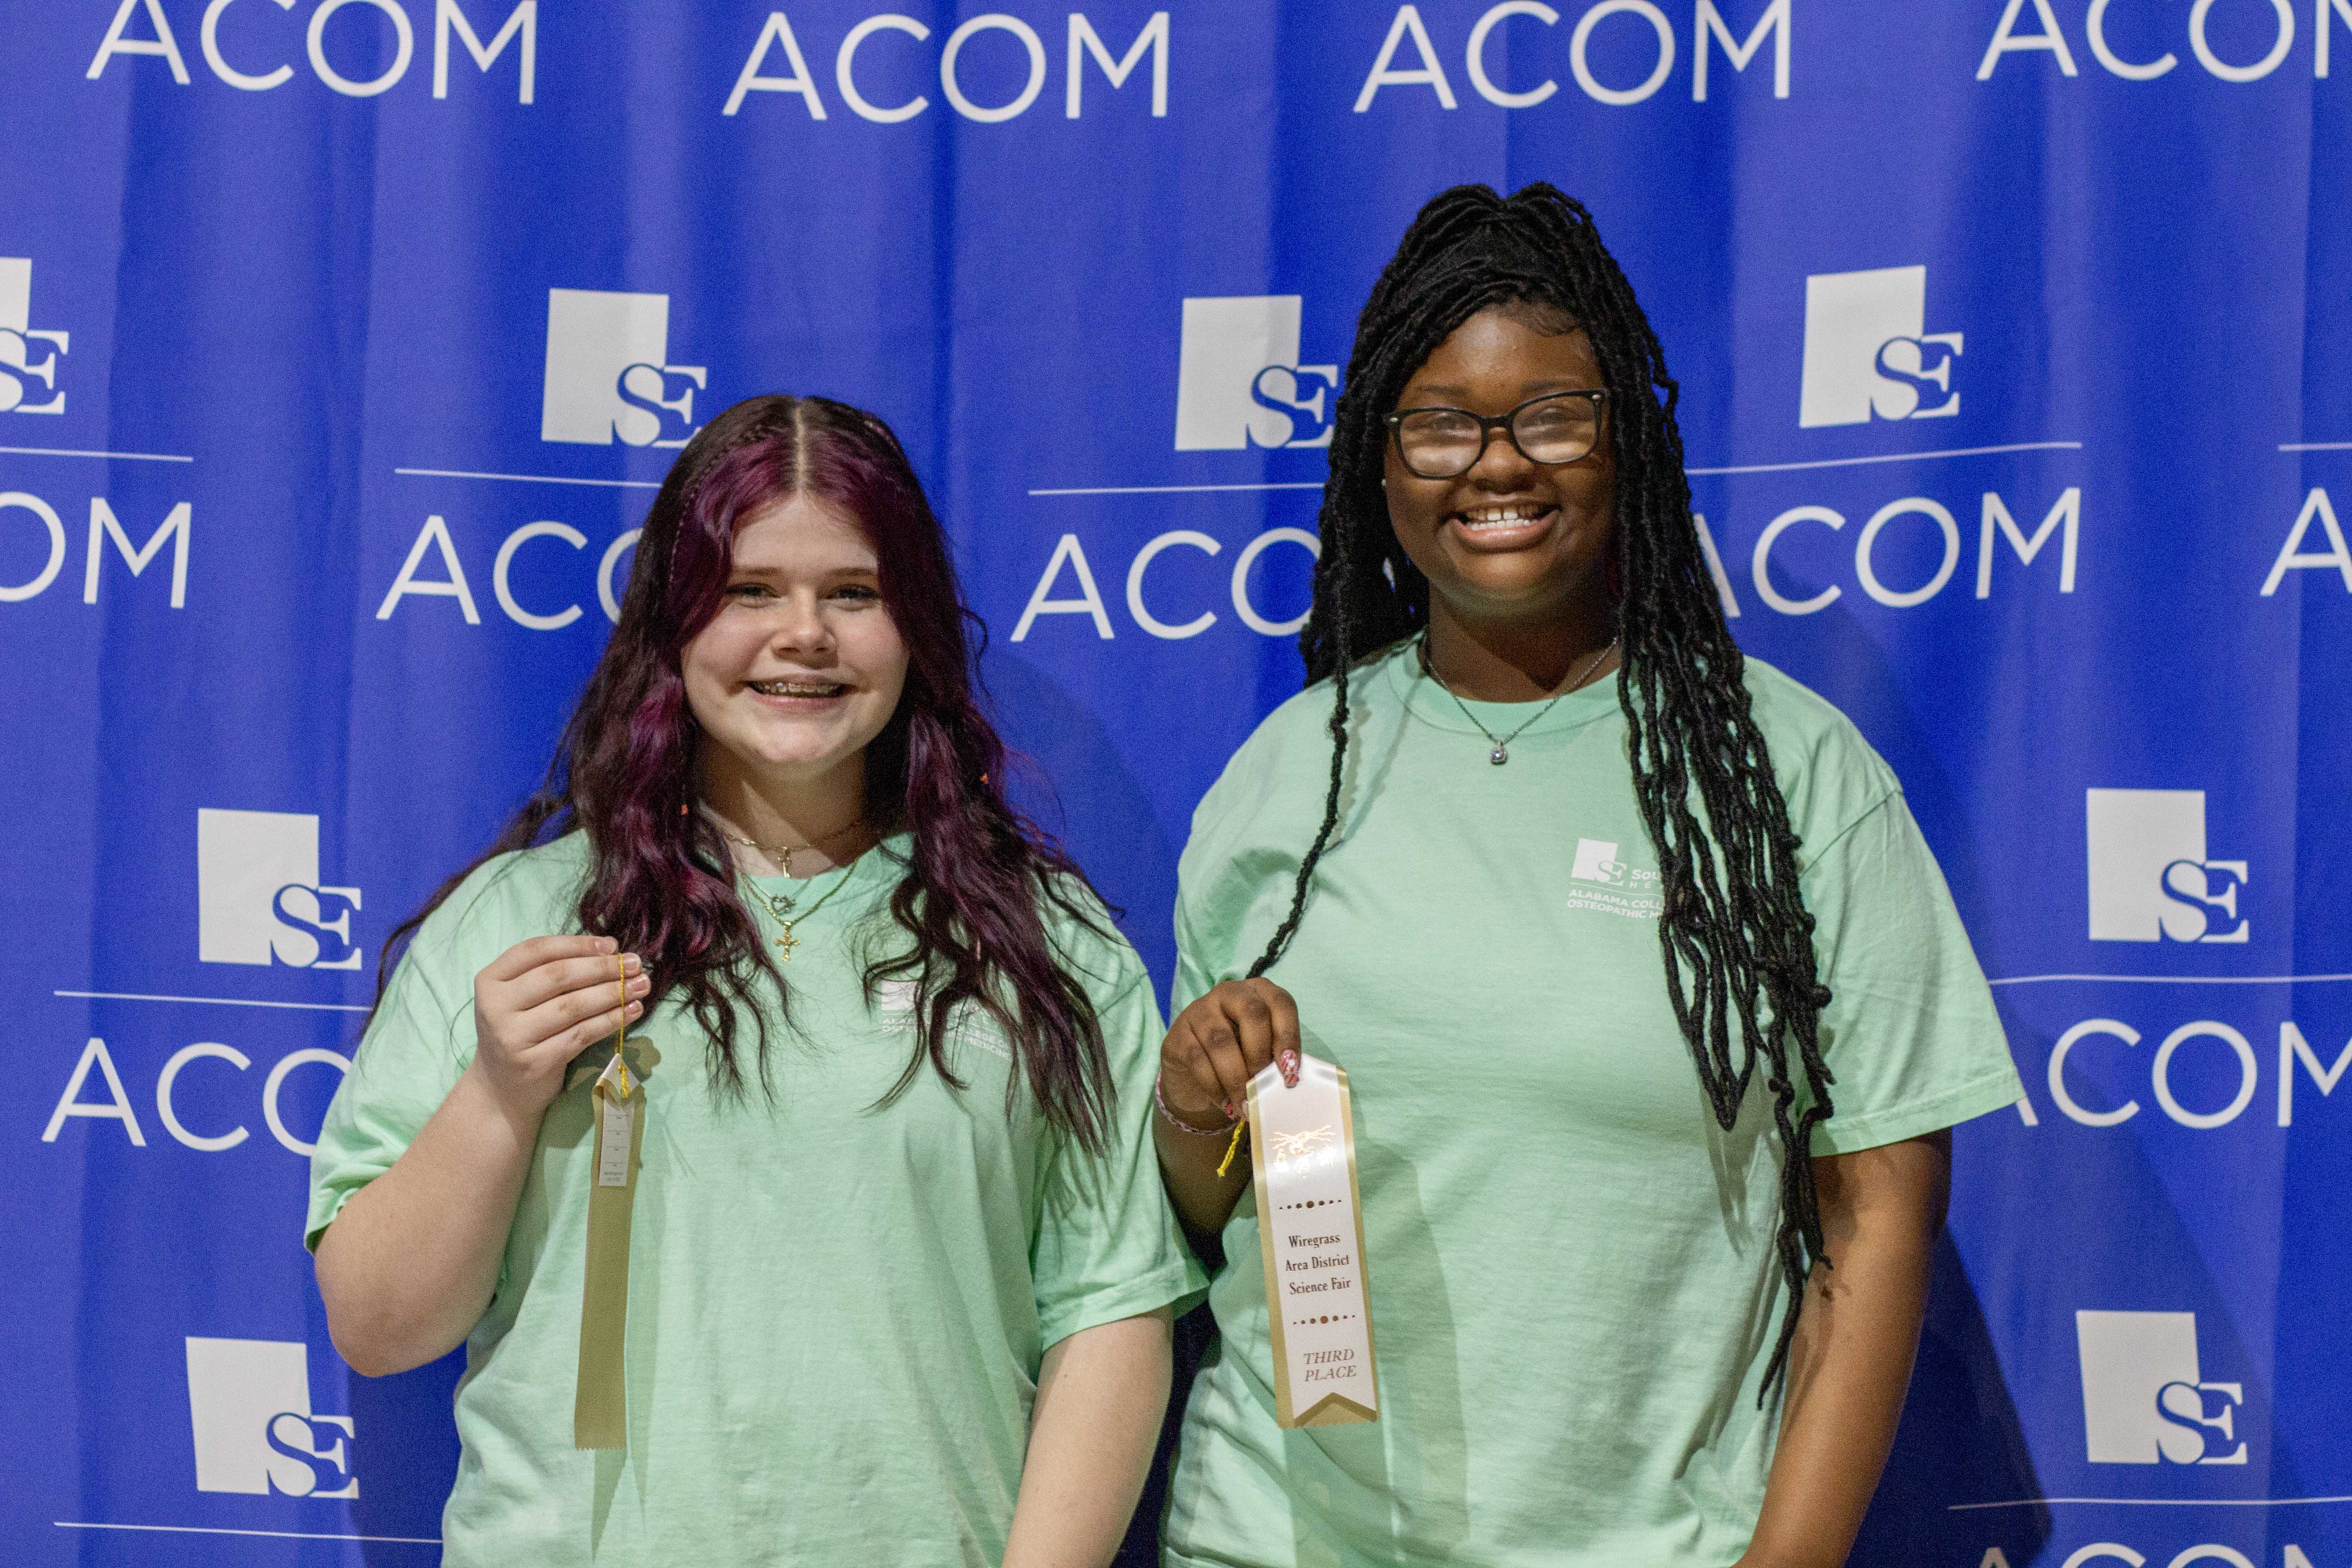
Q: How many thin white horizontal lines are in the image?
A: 9